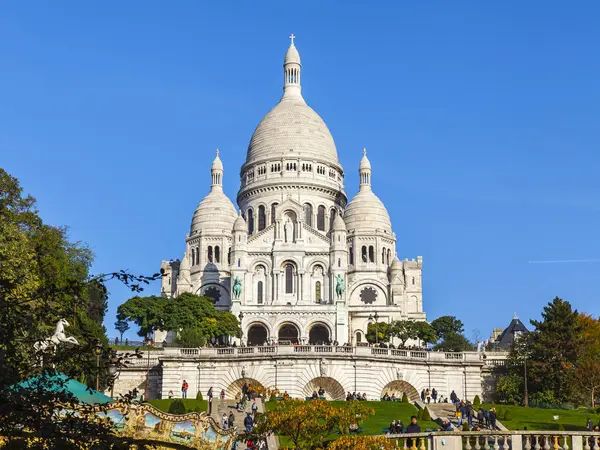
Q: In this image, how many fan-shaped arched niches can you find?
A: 3